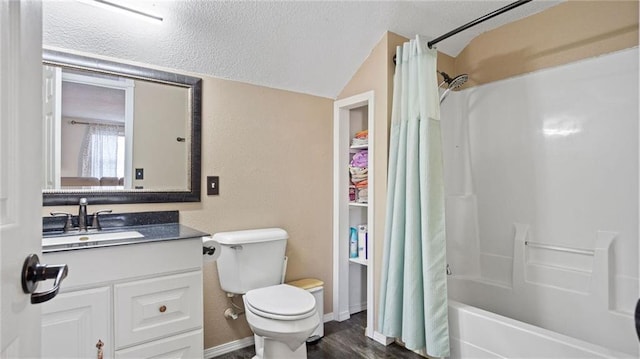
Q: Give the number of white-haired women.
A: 0